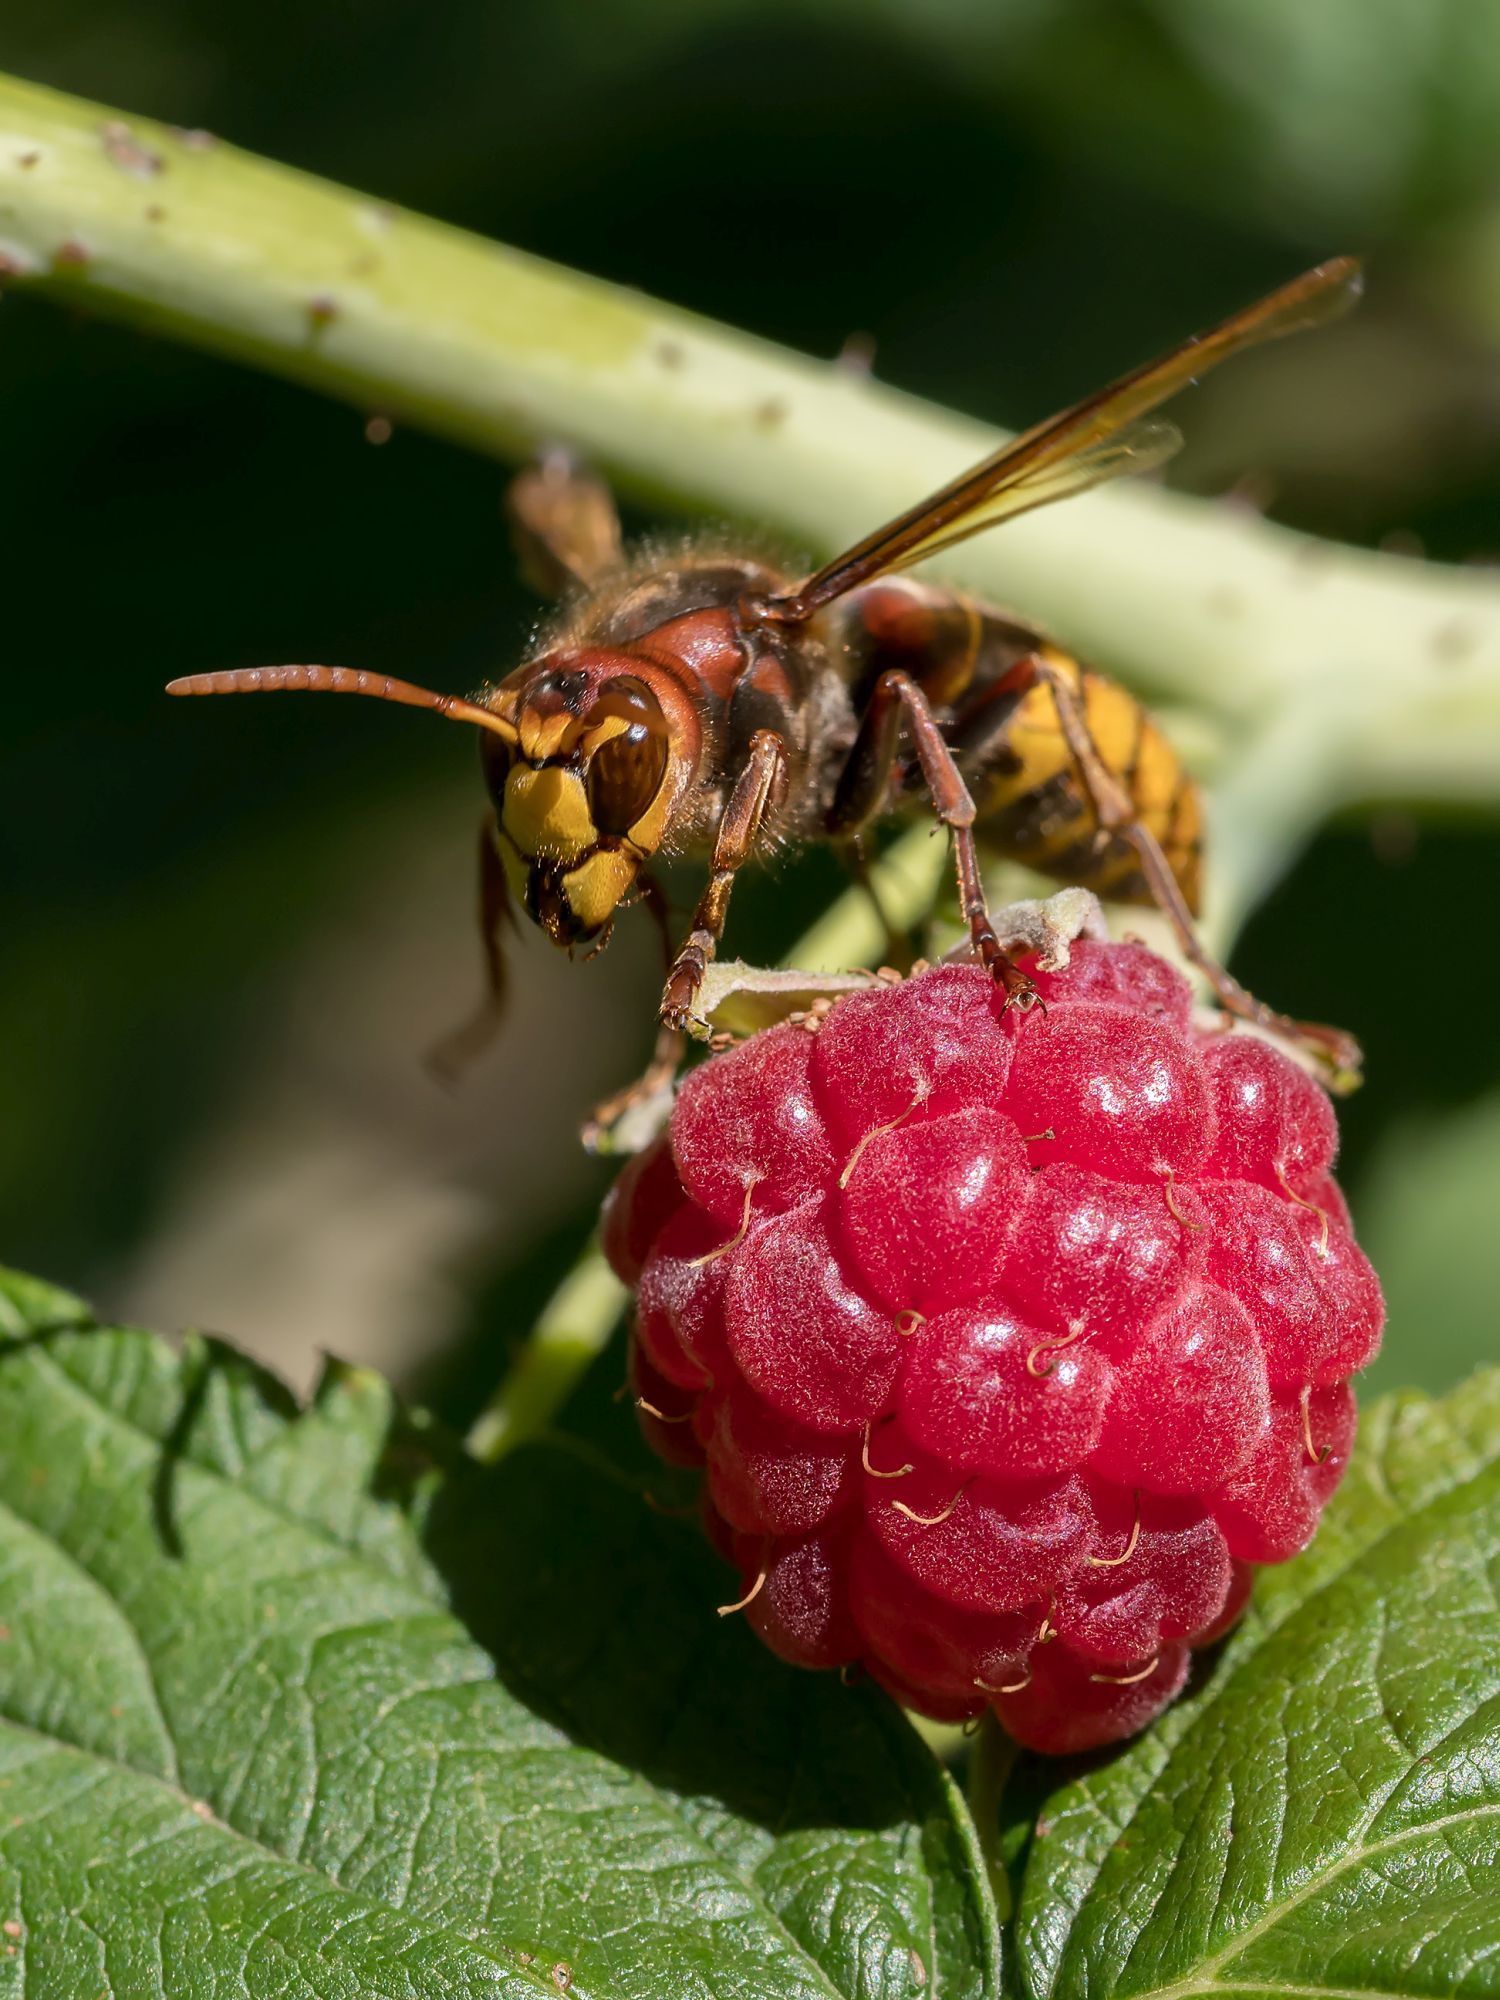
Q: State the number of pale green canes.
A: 1